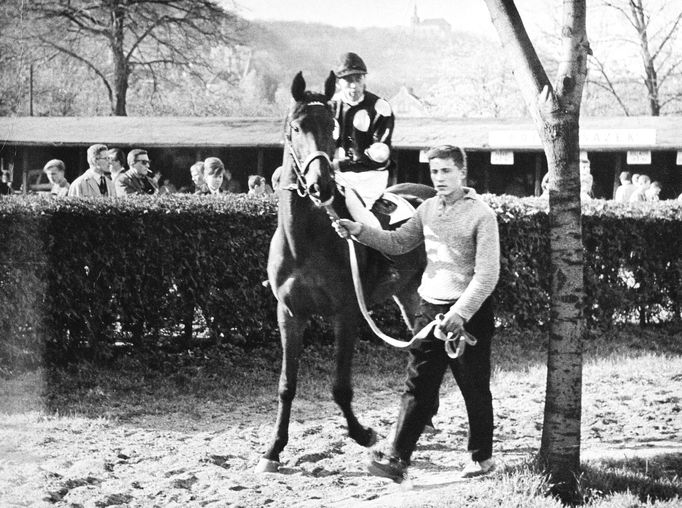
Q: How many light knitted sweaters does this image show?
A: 1